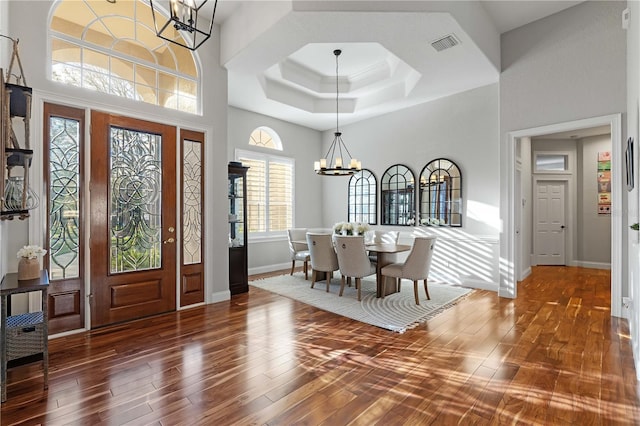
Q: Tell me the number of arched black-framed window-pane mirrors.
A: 3